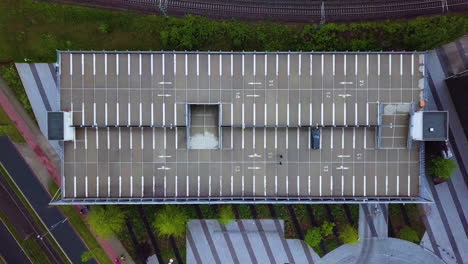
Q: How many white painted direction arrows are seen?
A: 12